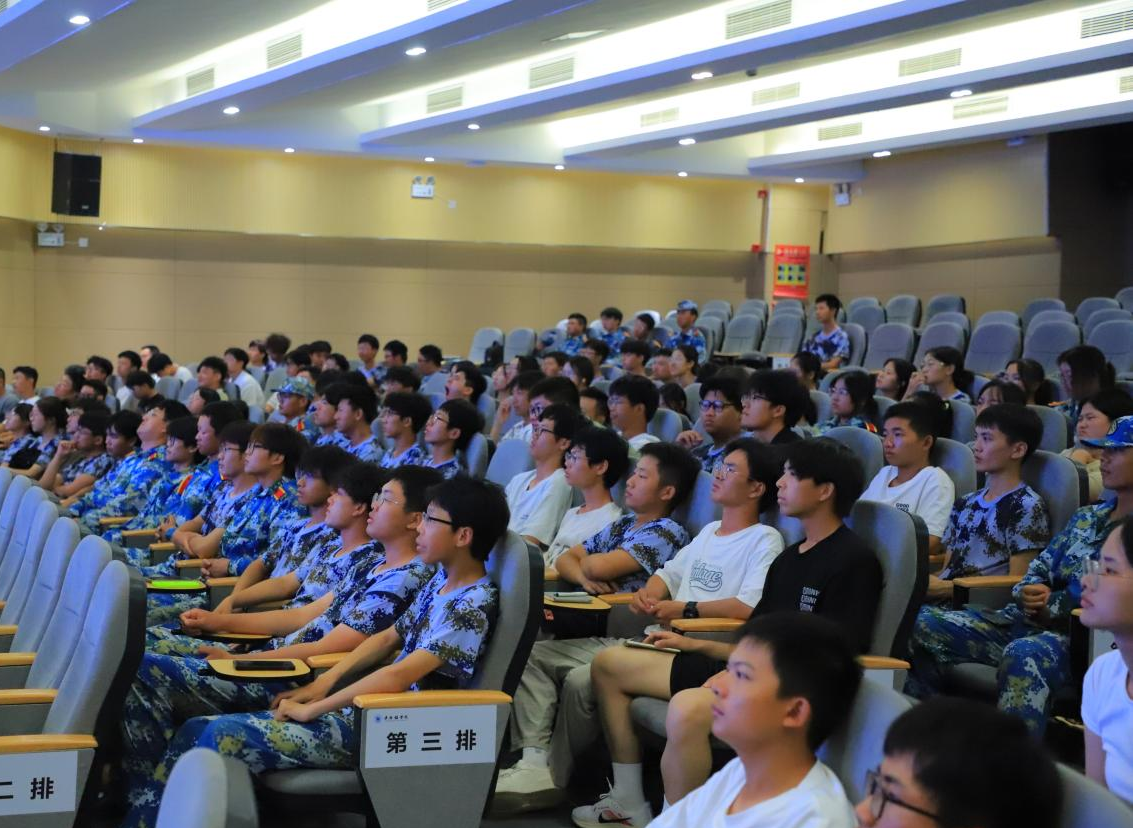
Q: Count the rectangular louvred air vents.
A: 13